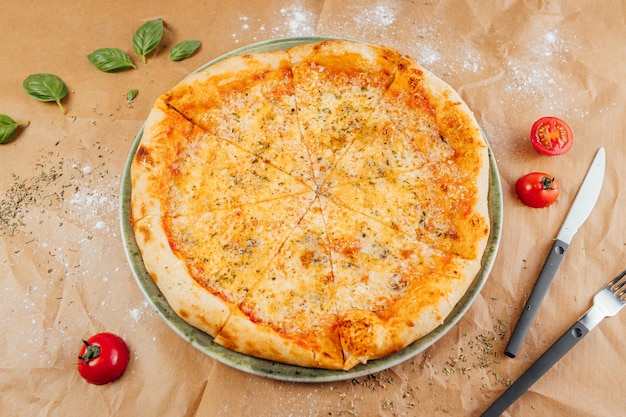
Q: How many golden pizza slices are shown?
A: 8